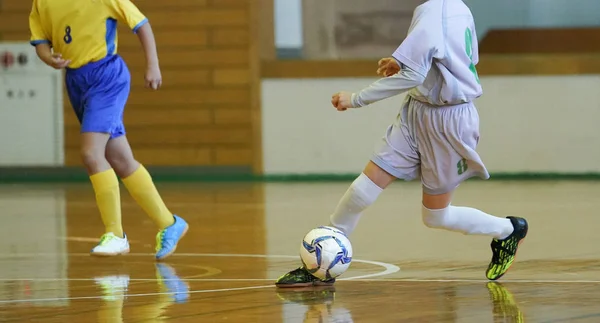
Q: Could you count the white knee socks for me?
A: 2